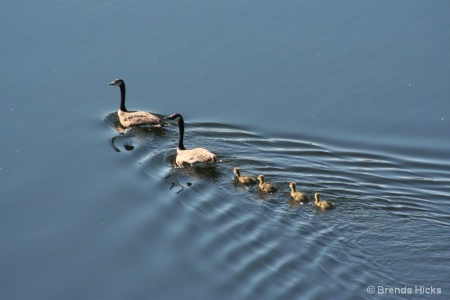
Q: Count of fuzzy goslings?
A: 4